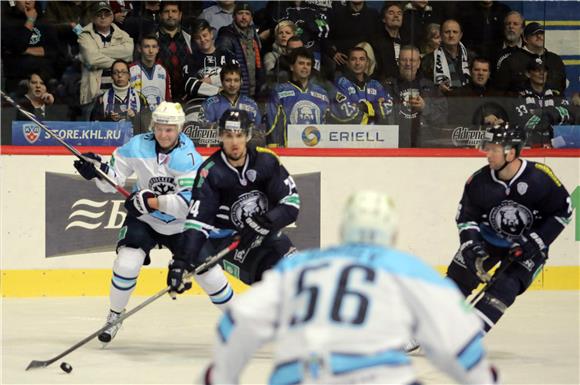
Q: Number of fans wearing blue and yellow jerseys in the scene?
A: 3